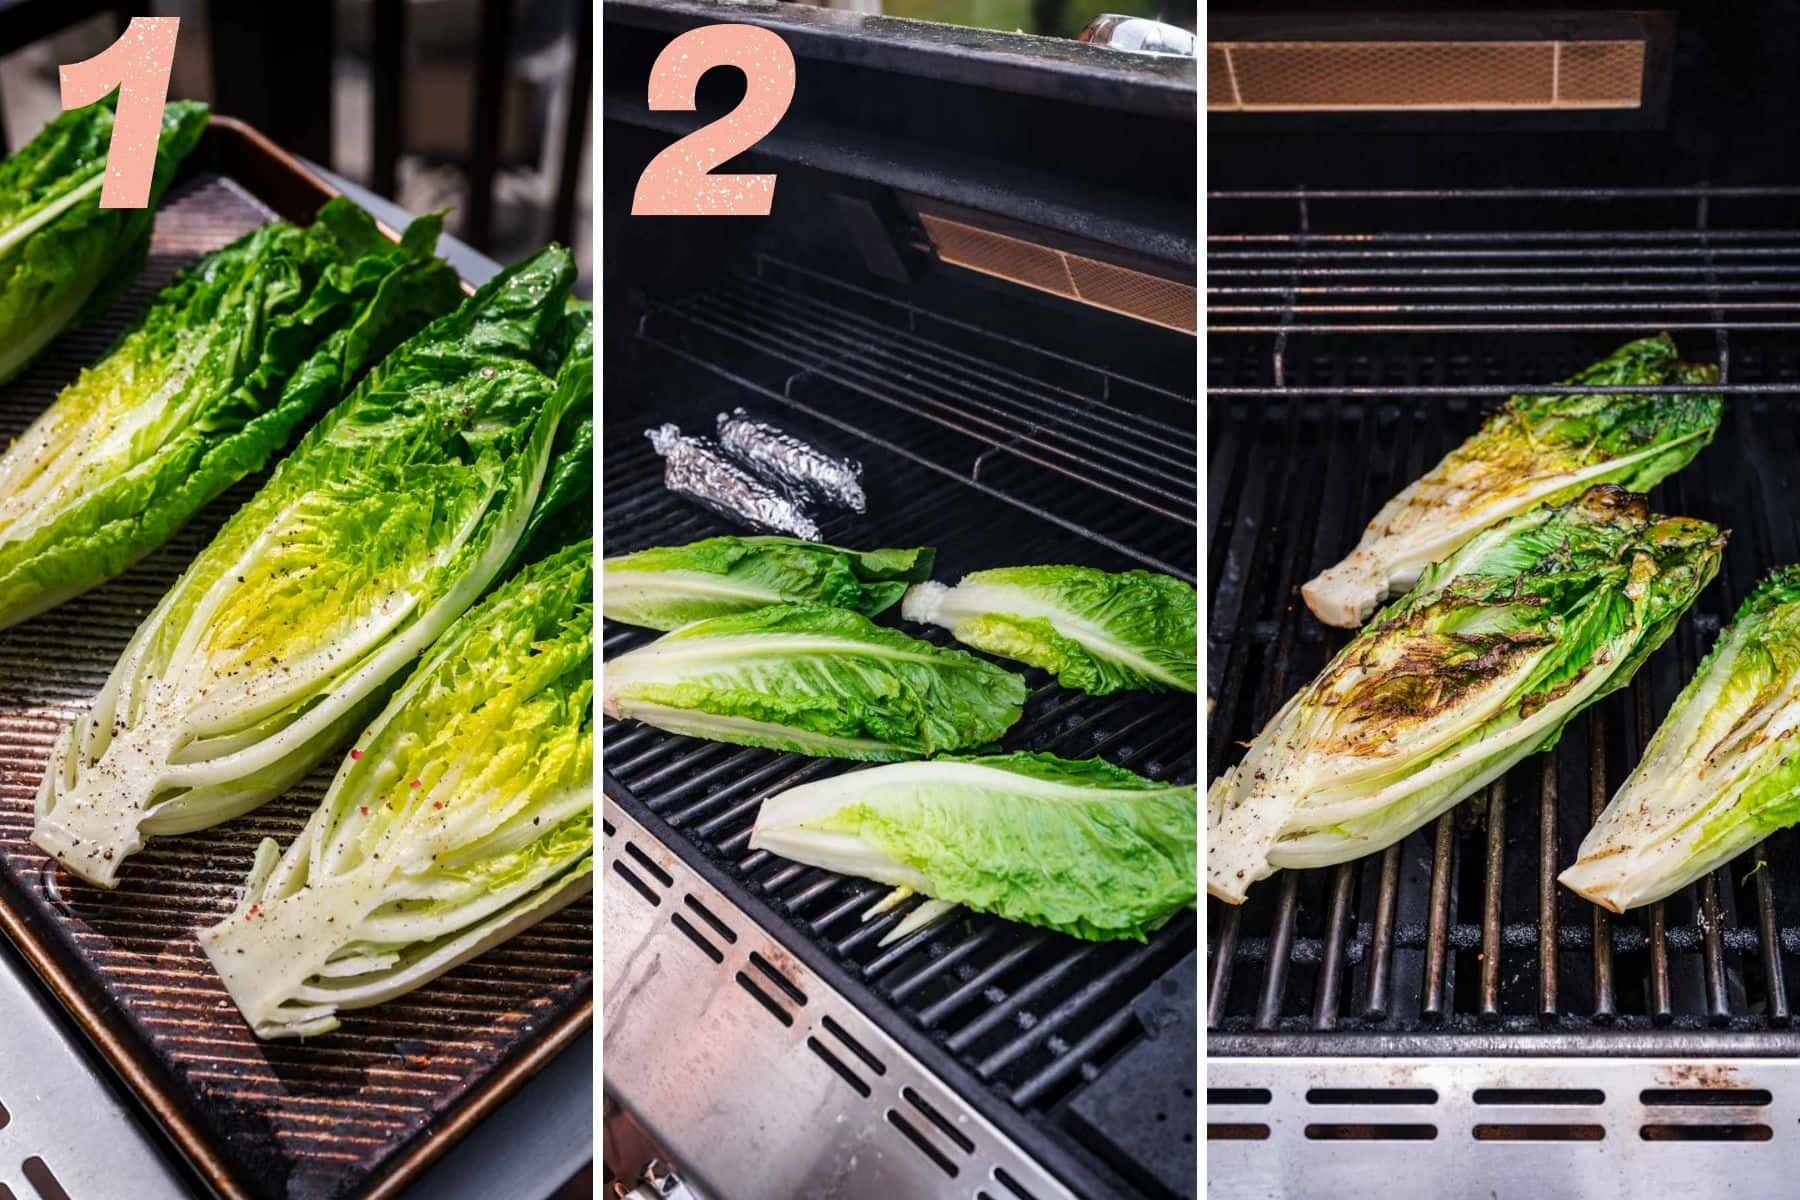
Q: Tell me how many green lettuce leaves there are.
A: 11